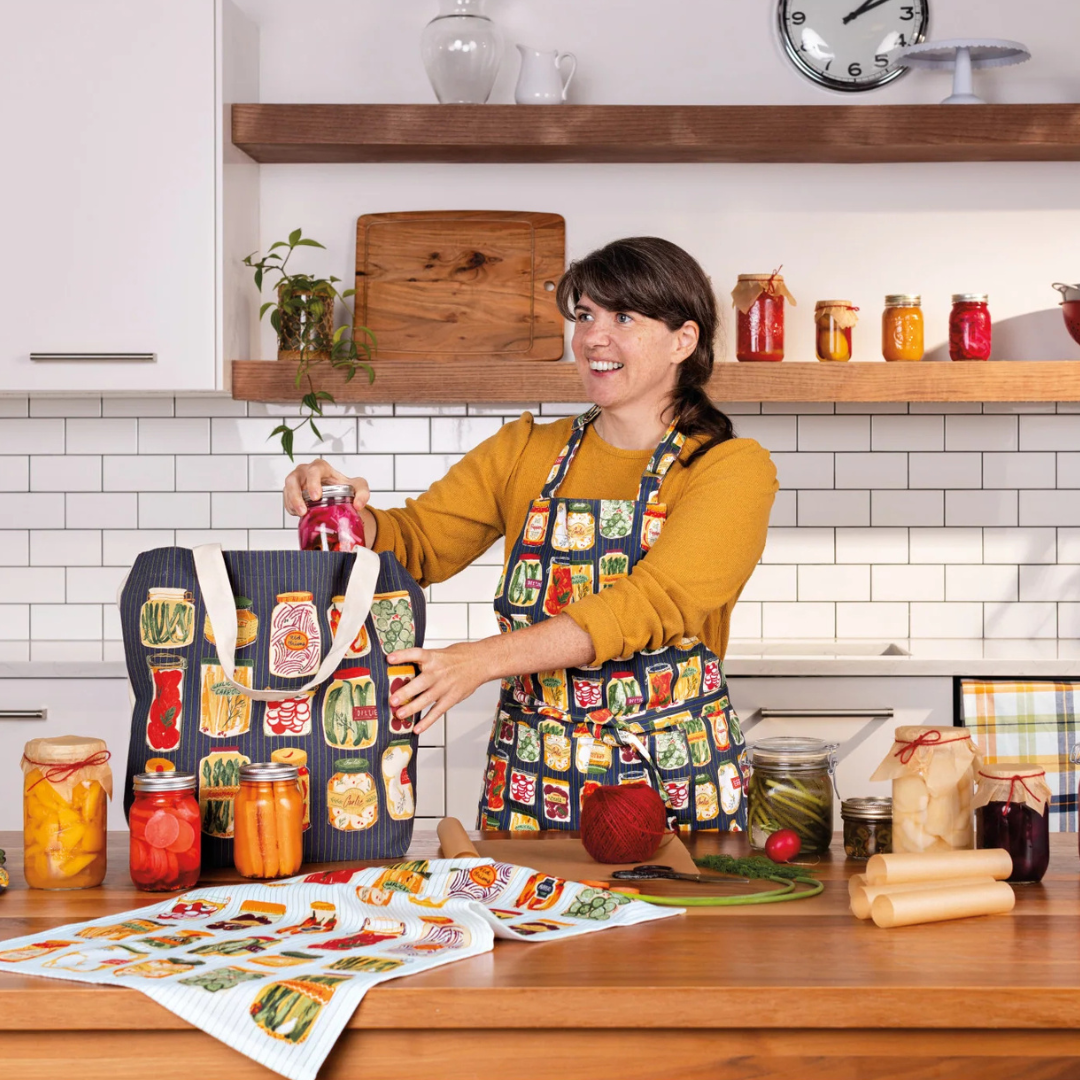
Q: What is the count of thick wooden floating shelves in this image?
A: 2